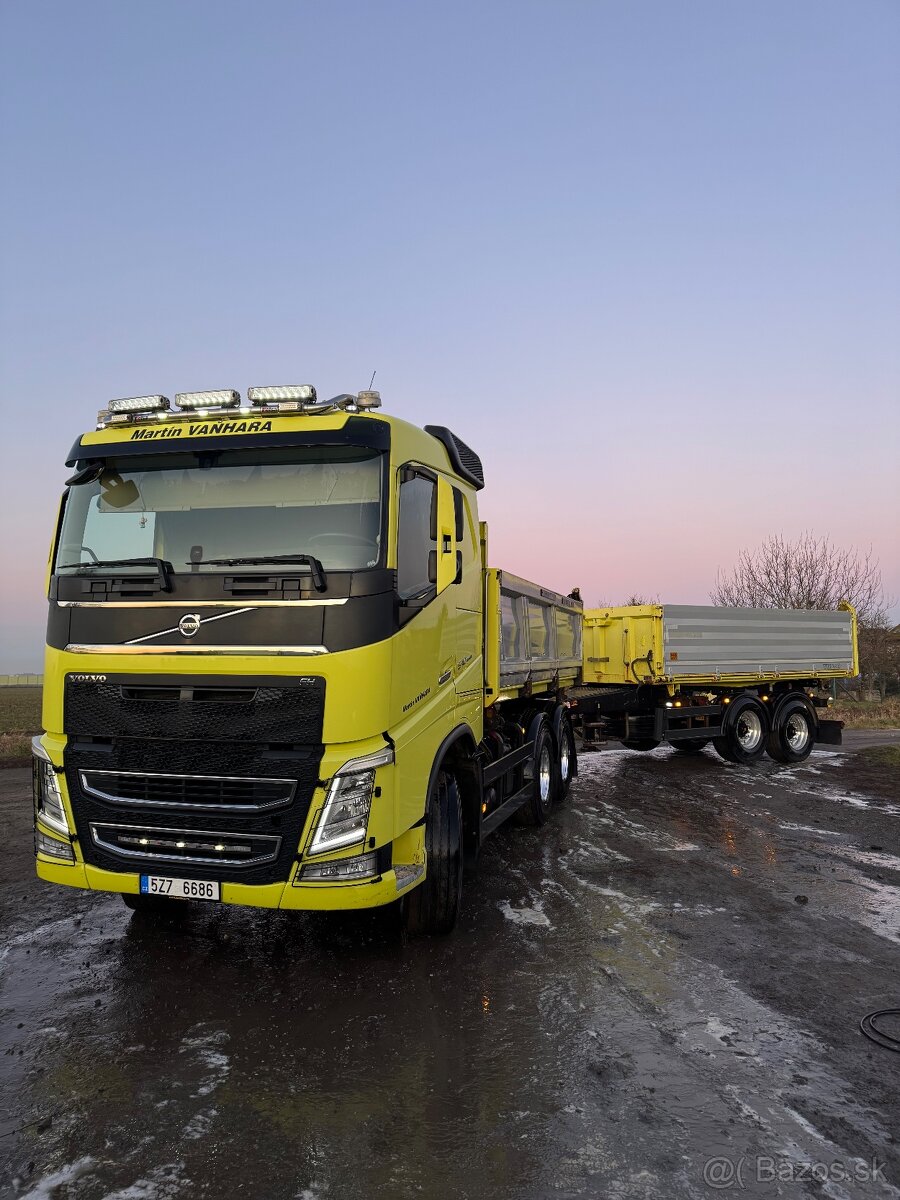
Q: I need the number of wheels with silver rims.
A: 4